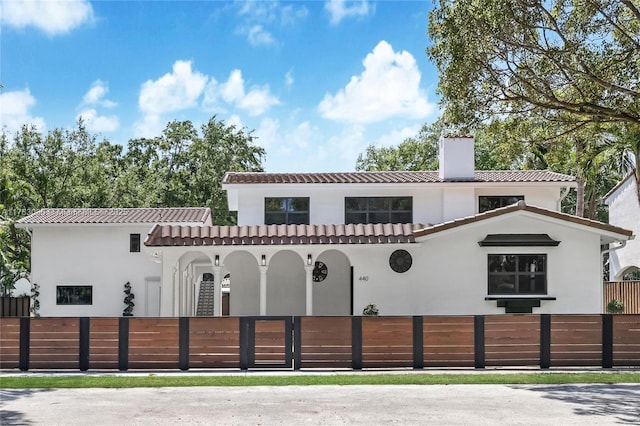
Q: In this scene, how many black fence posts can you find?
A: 11